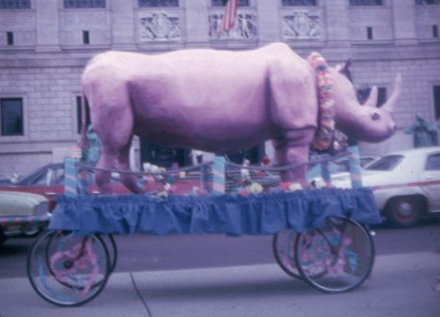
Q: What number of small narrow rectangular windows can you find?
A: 4